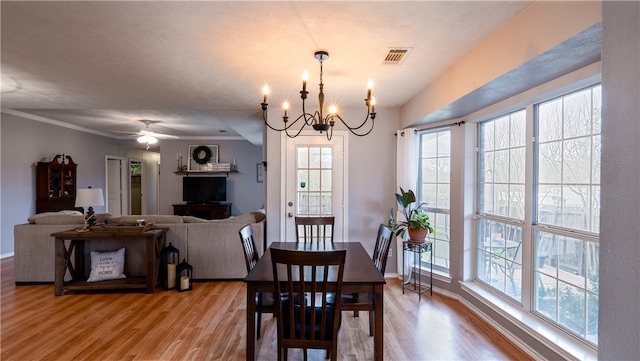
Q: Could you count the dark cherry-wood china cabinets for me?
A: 1